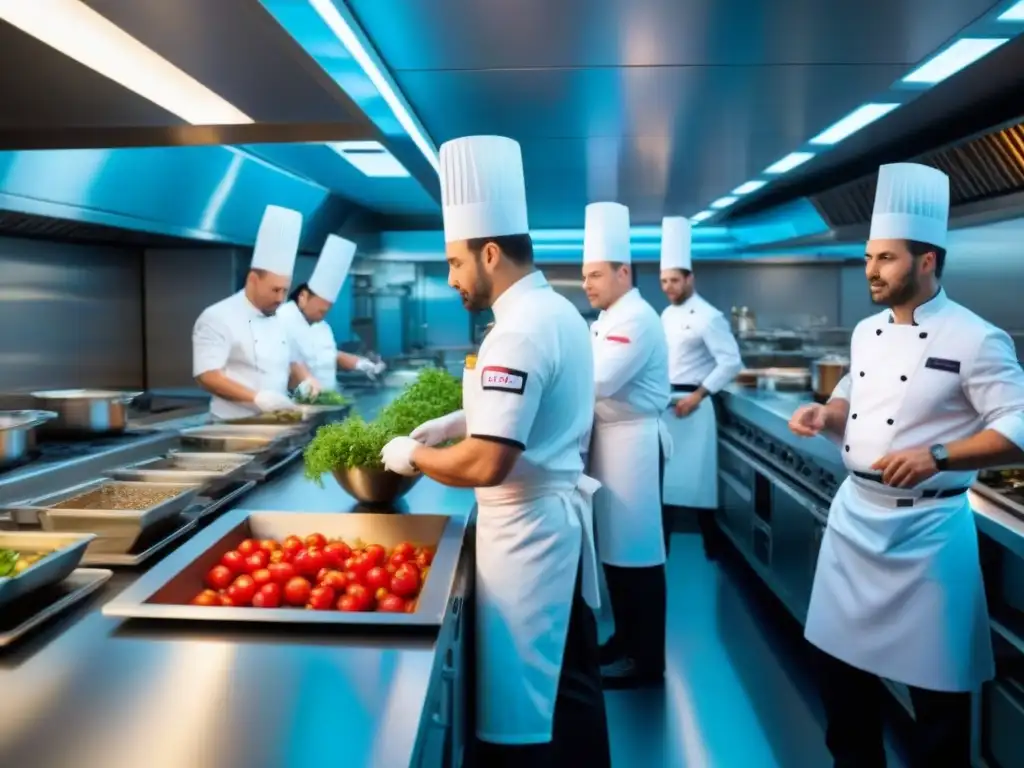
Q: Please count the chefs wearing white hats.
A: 6